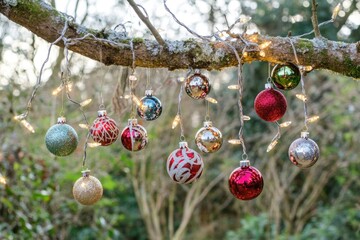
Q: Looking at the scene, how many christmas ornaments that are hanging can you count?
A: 12